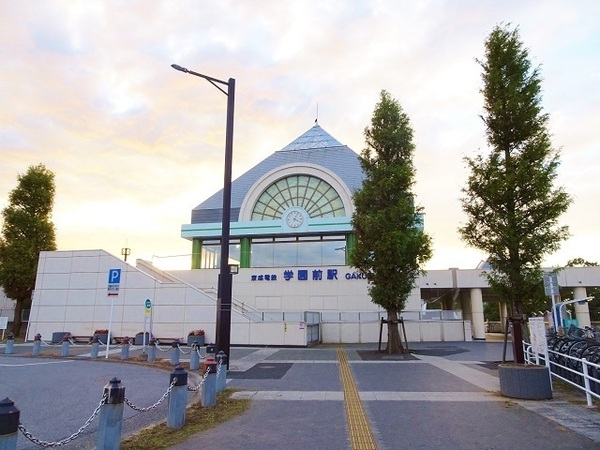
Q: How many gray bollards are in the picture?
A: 14